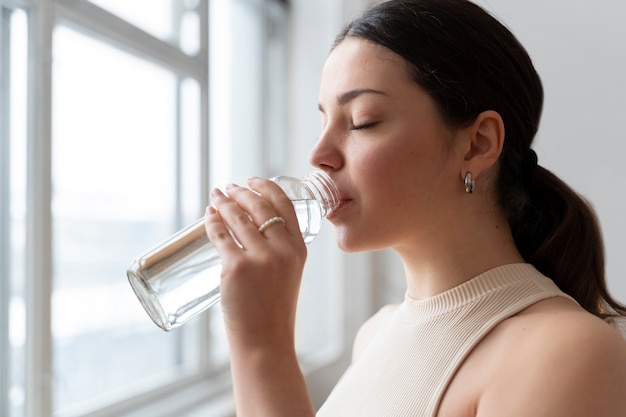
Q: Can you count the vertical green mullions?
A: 0